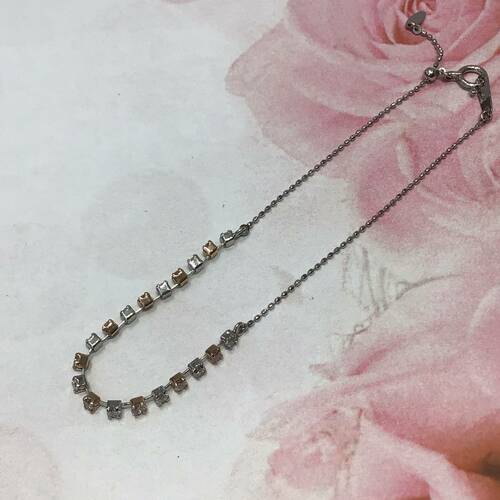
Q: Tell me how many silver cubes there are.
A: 10